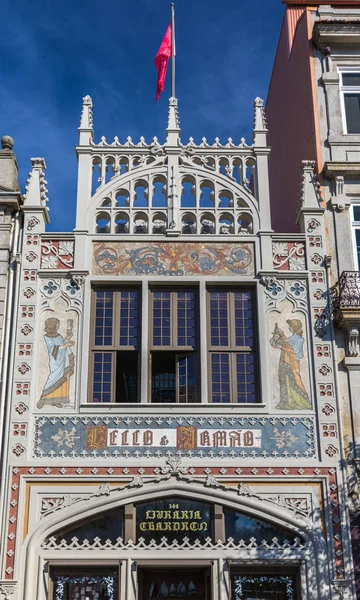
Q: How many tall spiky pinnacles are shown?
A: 5